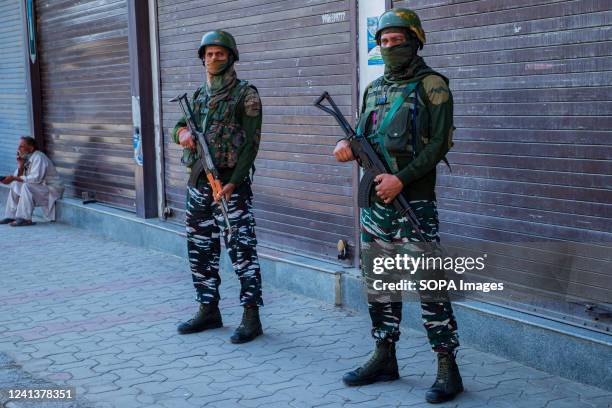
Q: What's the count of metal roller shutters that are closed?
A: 4